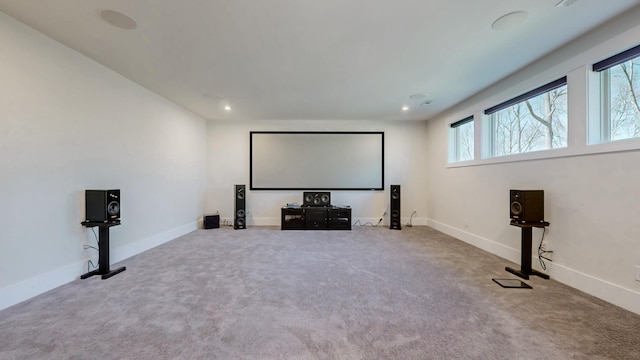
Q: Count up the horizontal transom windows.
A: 3